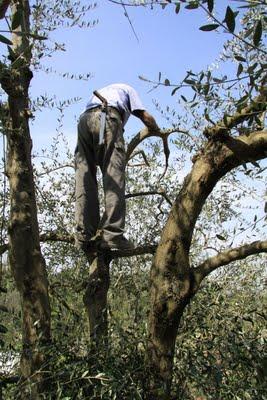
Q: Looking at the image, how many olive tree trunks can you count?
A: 3